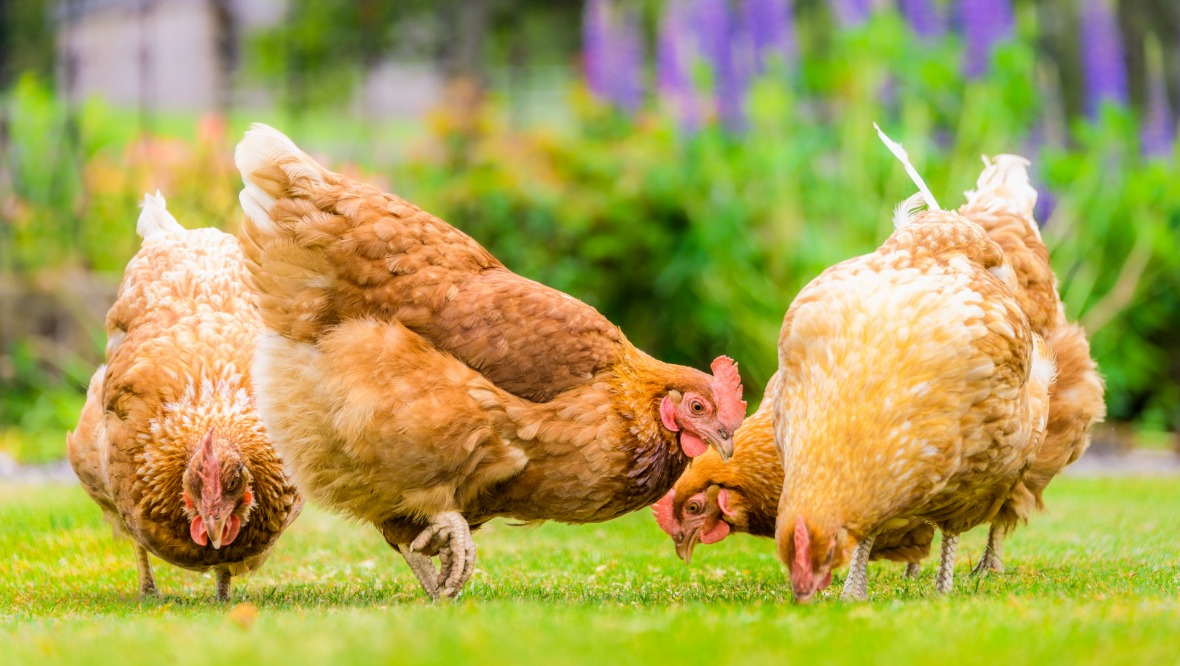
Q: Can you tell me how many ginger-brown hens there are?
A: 4